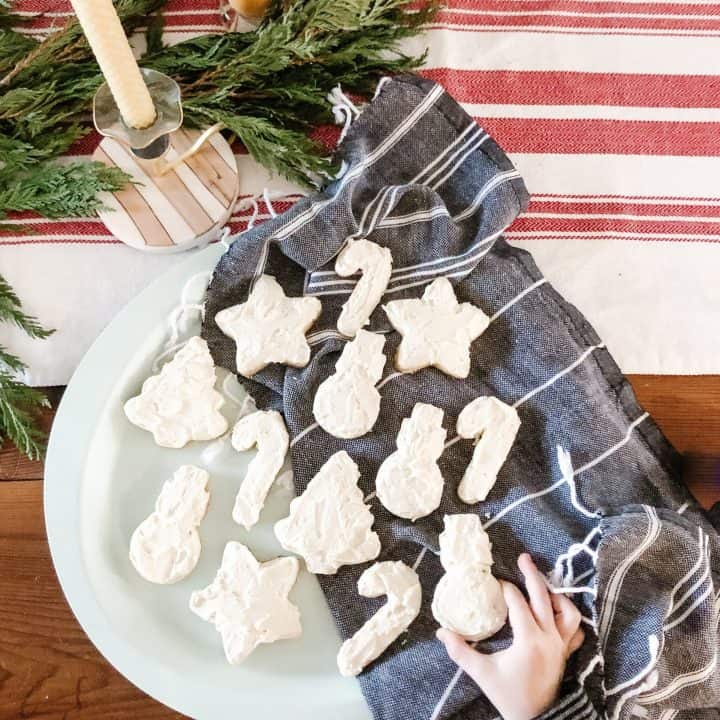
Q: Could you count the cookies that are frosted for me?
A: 13